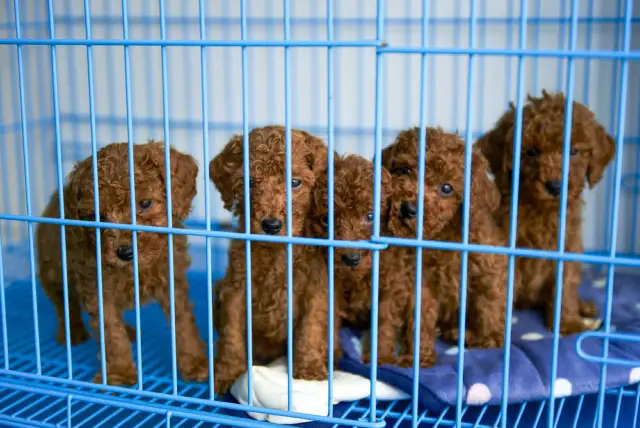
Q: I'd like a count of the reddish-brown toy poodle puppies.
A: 5